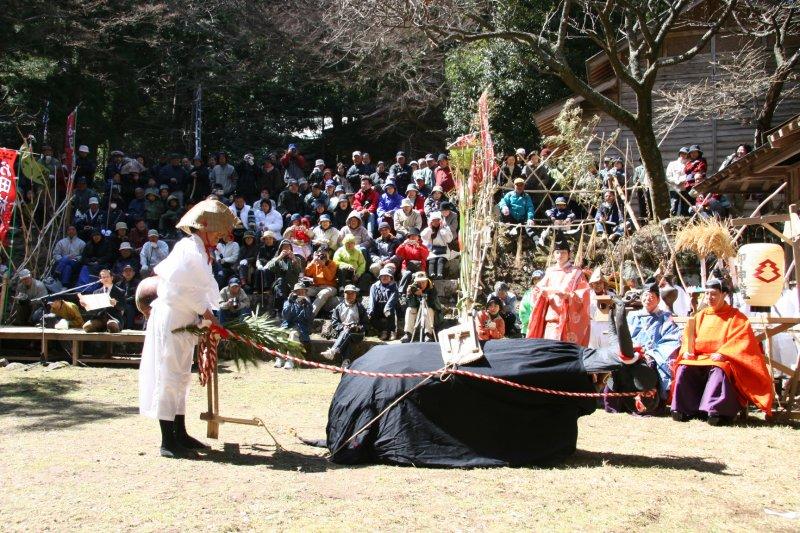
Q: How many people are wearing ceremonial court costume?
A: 3